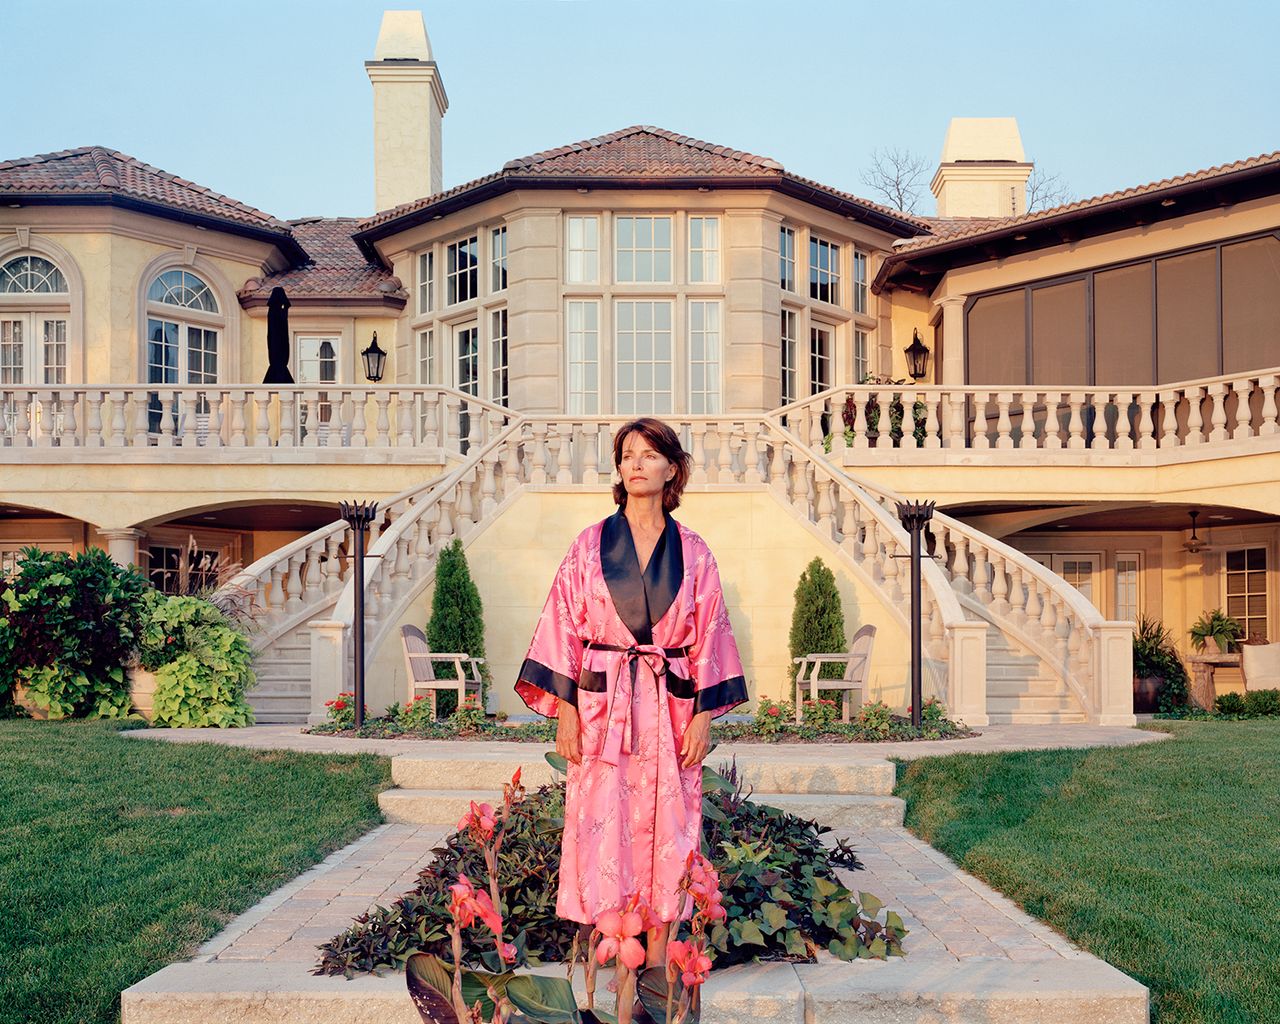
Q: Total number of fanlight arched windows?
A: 2